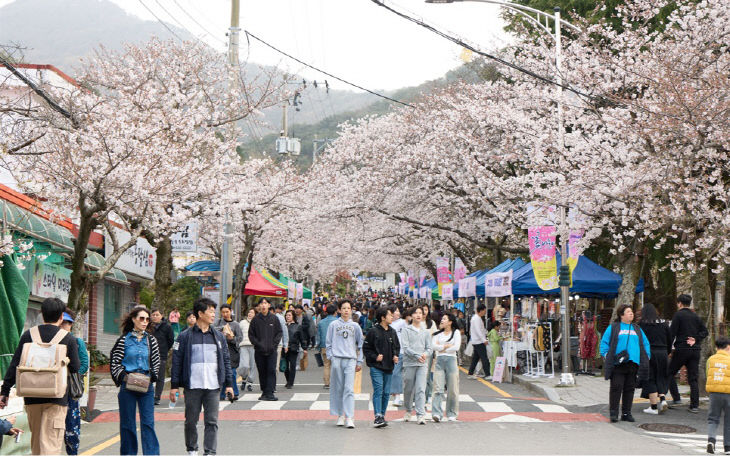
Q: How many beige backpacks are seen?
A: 1